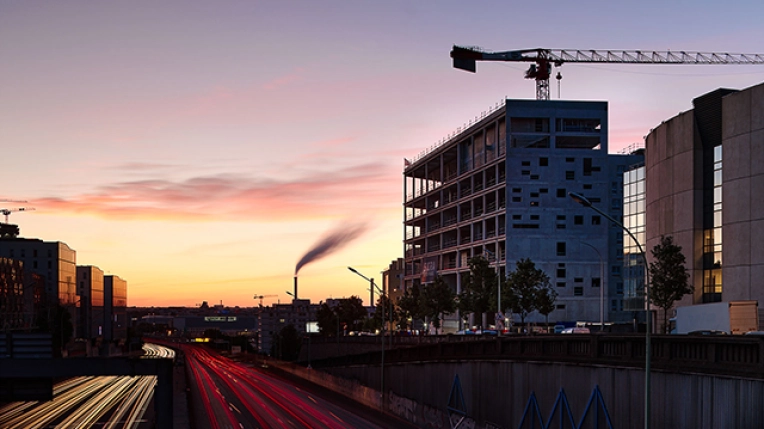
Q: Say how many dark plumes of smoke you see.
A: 1